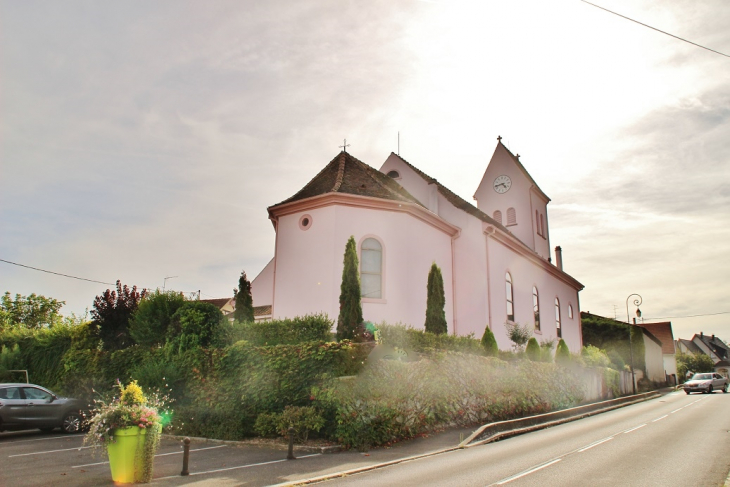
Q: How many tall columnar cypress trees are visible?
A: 3